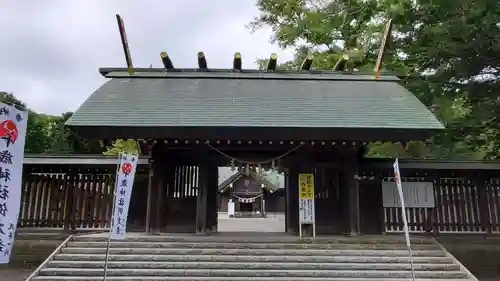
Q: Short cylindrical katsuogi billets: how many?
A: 6